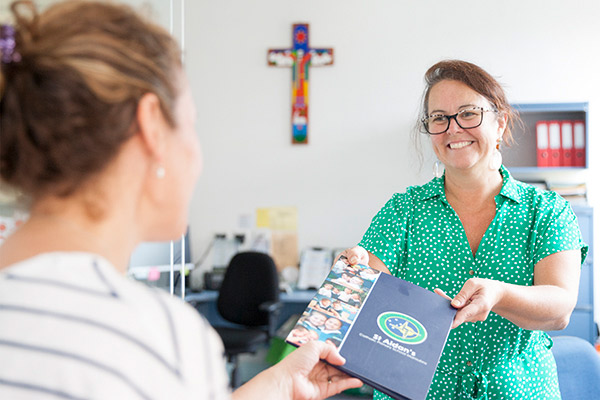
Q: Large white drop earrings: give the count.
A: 2